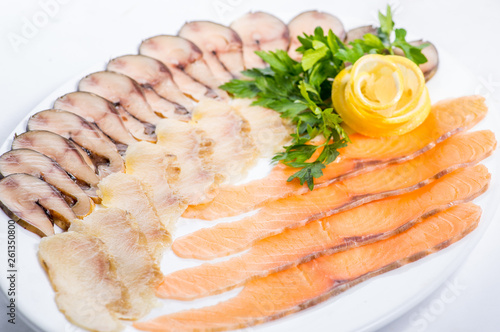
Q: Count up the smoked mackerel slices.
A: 13